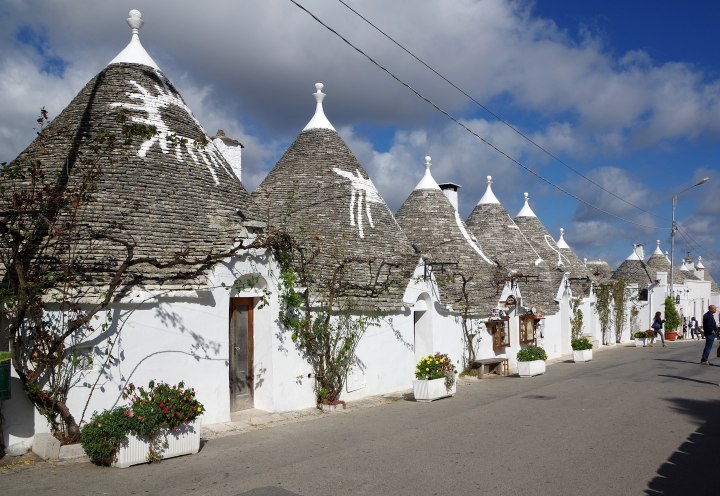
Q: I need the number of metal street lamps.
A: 1